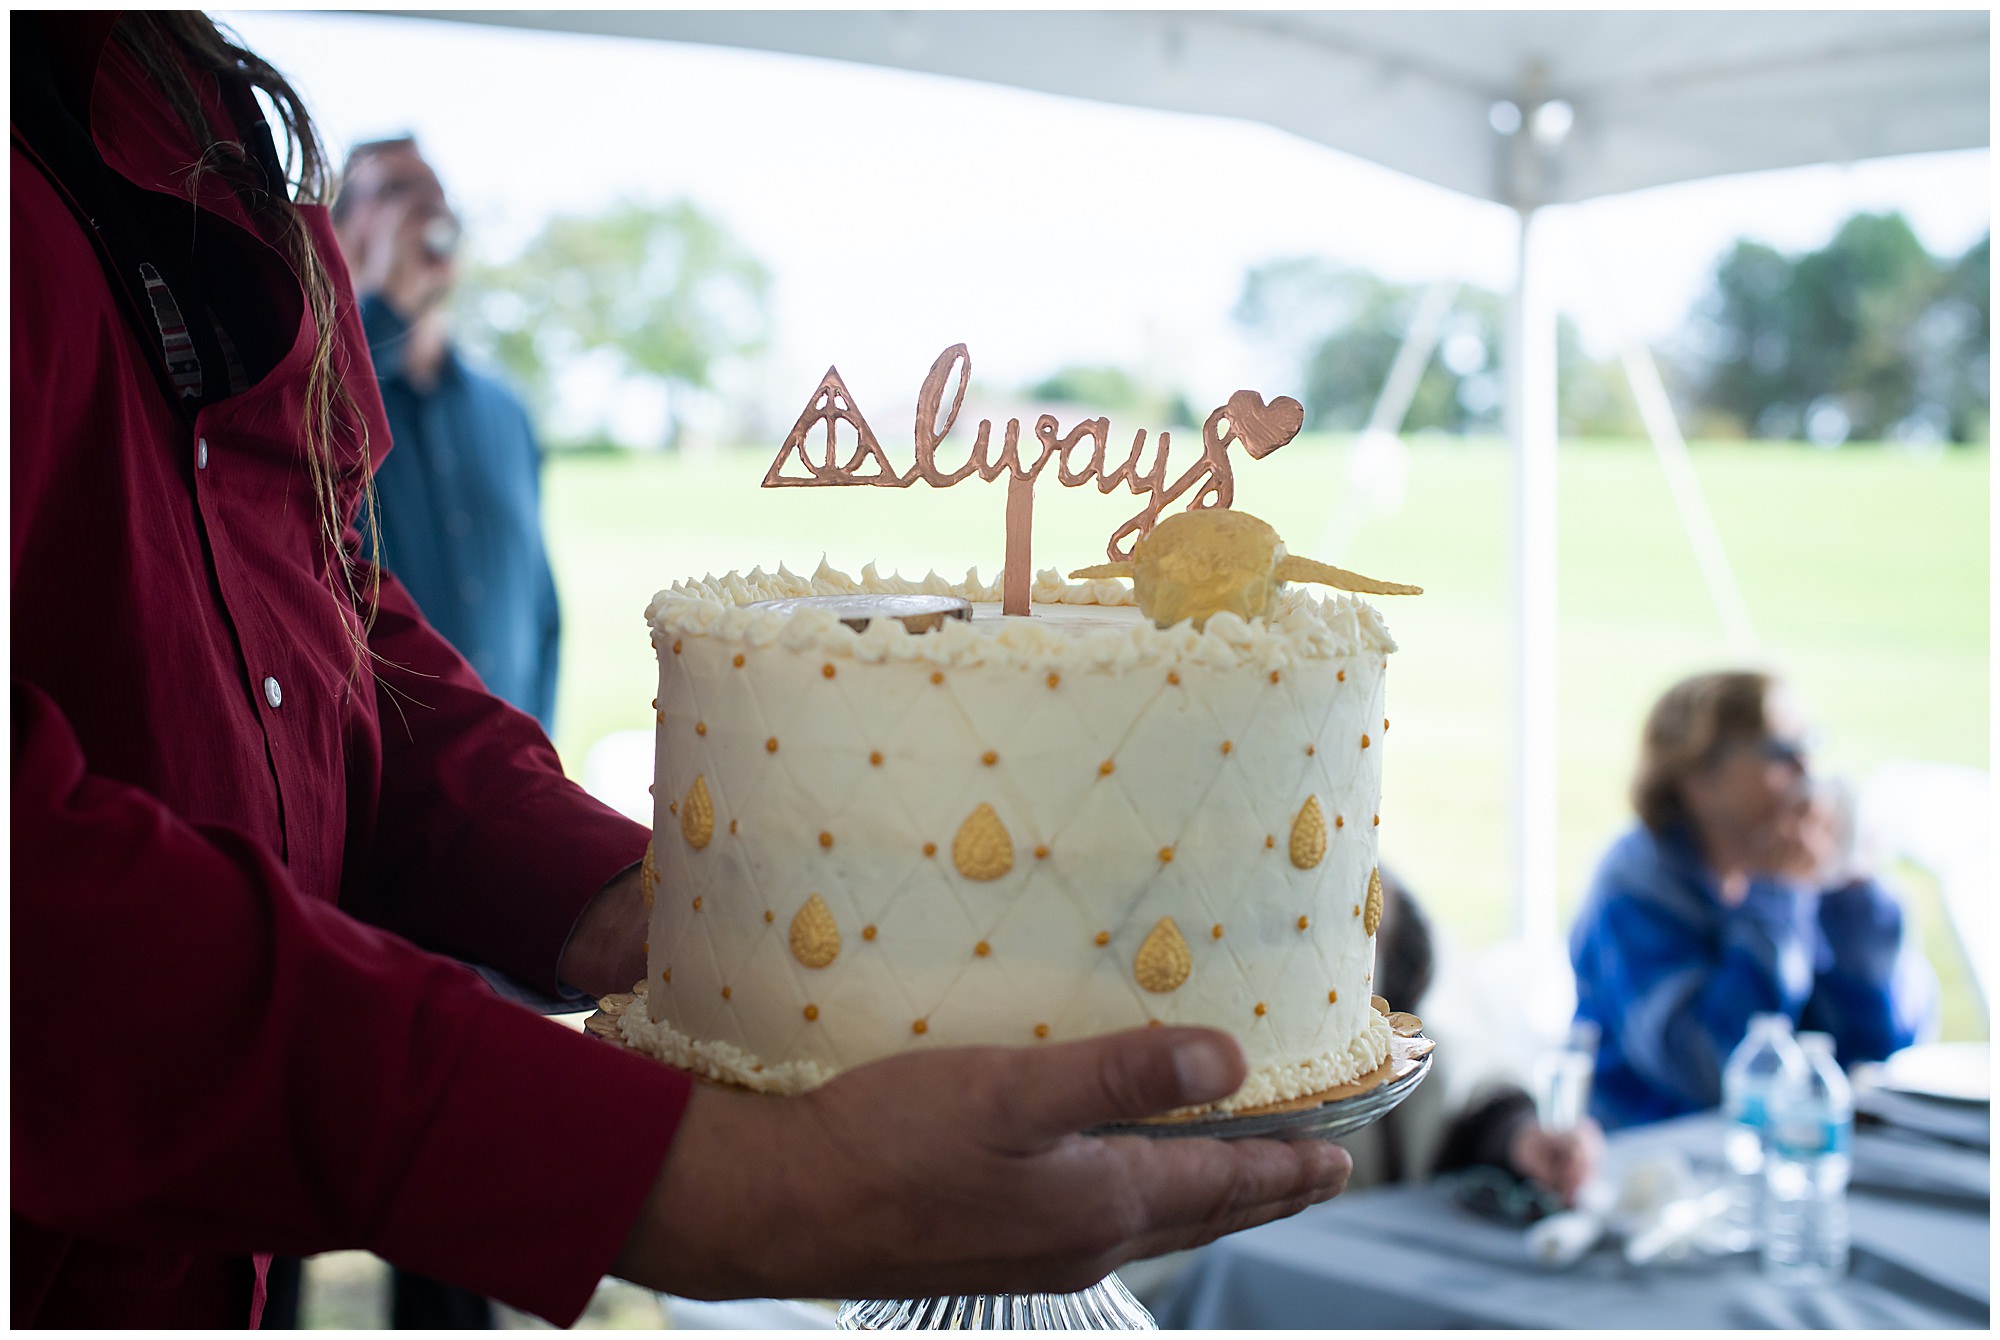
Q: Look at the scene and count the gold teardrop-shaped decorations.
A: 7